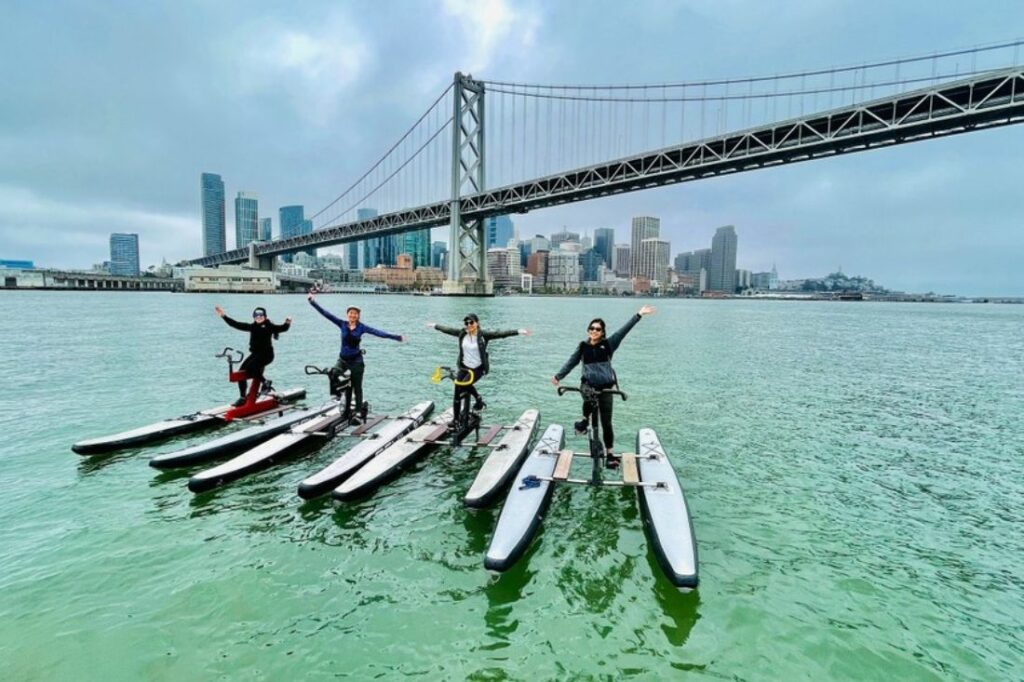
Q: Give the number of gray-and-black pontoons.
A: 8